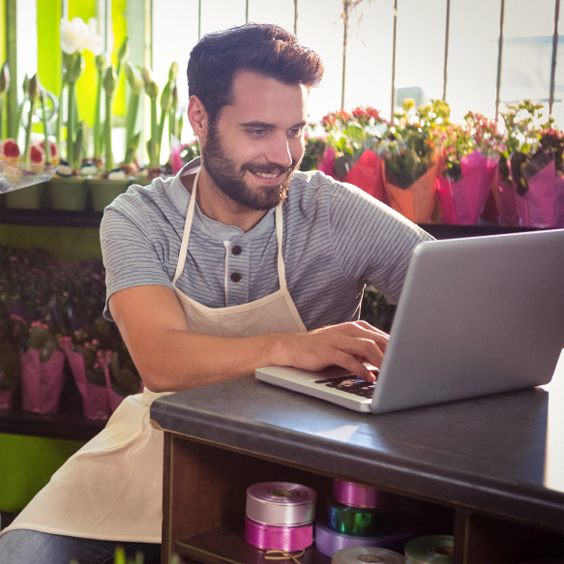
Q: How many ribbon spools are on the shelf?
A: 7